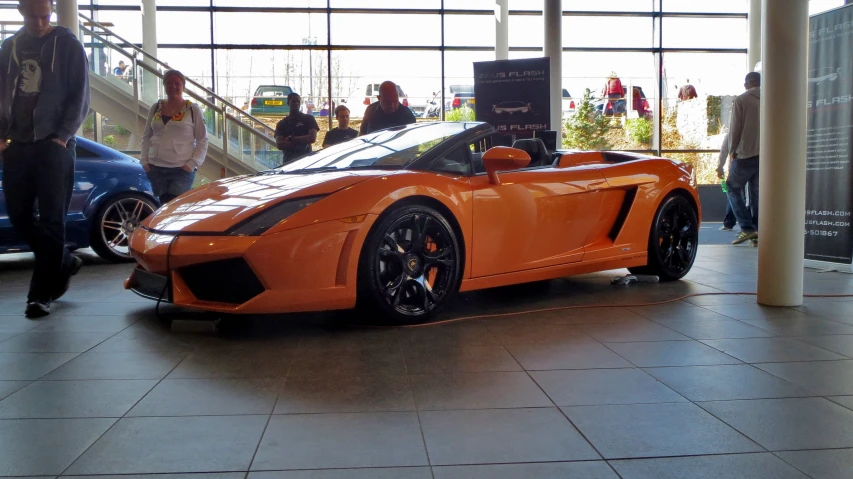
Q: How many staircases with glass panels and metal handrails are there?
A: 1